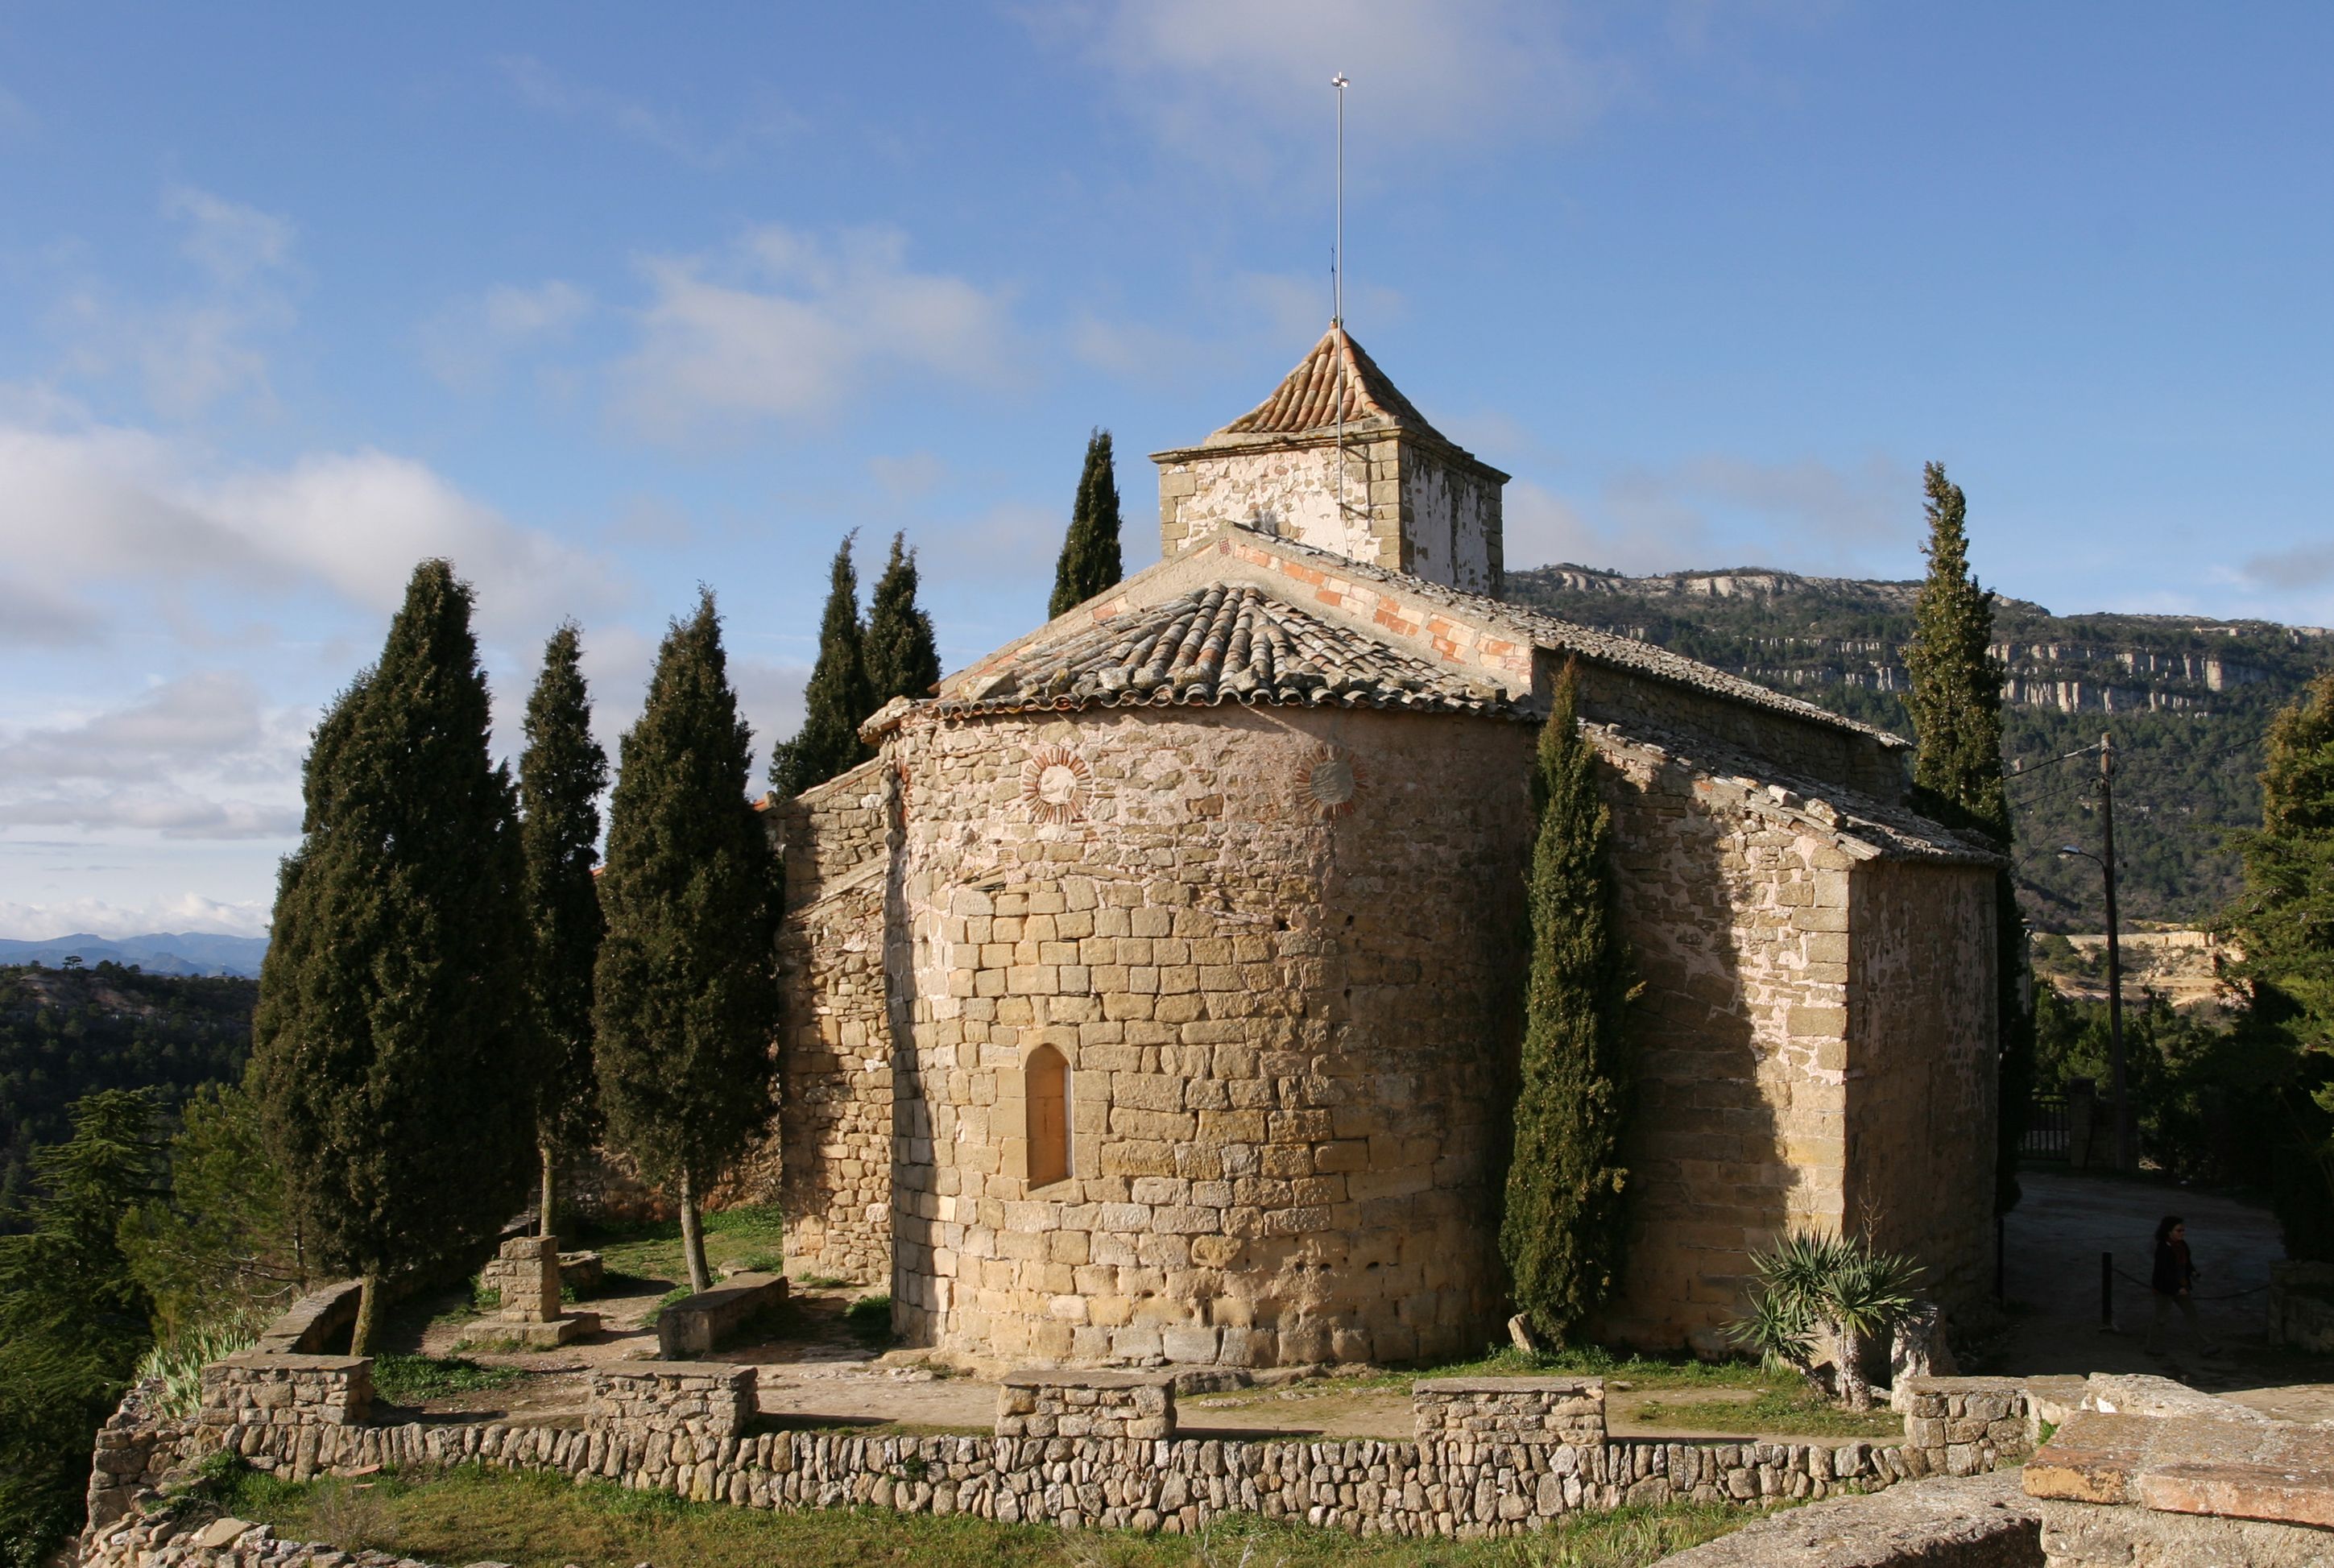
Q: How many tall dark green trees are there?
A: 8